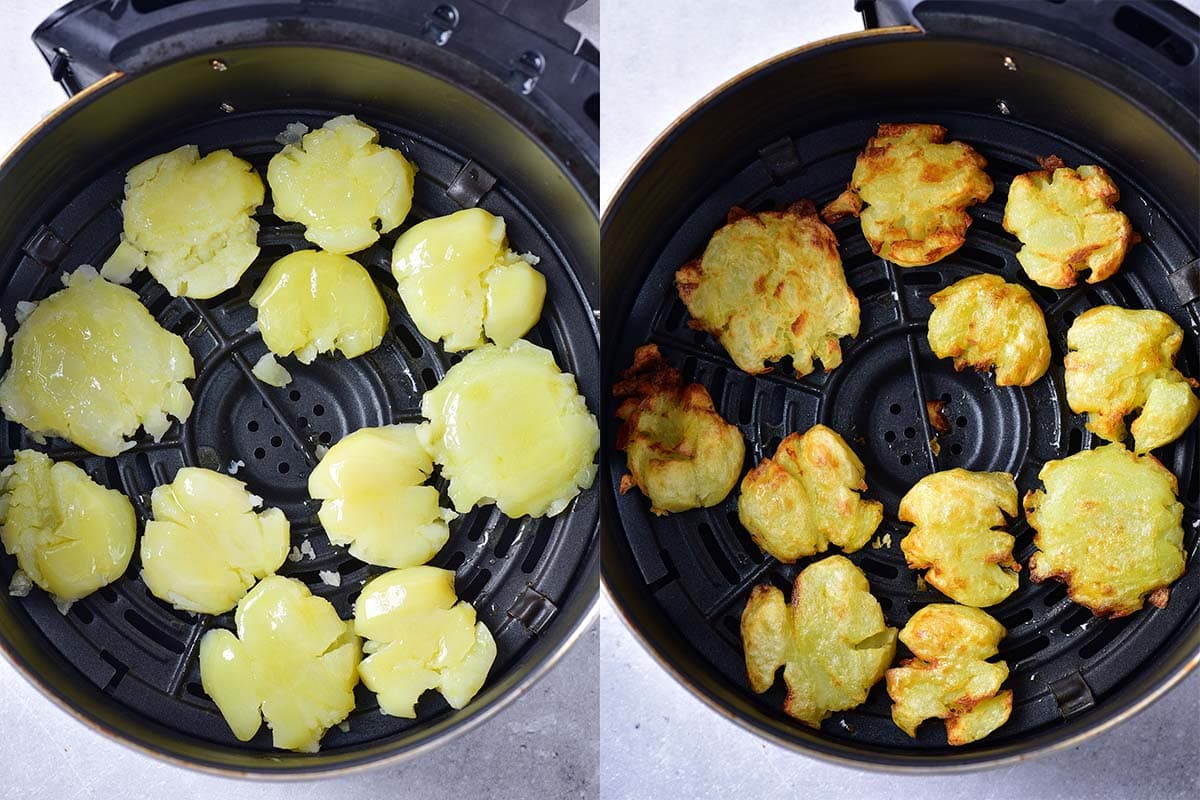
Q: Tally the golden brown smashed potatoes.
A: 11